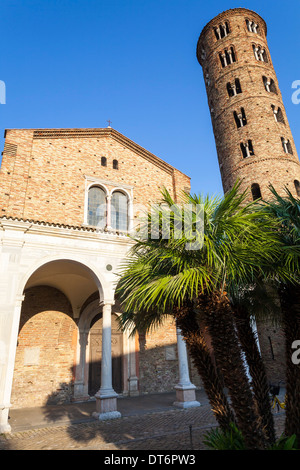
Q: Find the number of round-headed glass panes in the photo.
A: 2